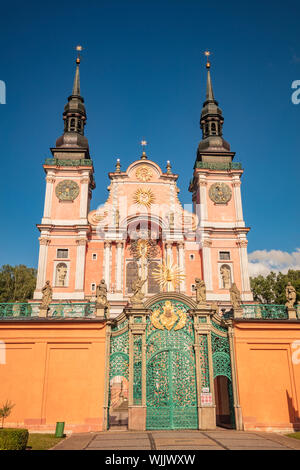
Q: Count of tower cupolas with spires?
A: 2